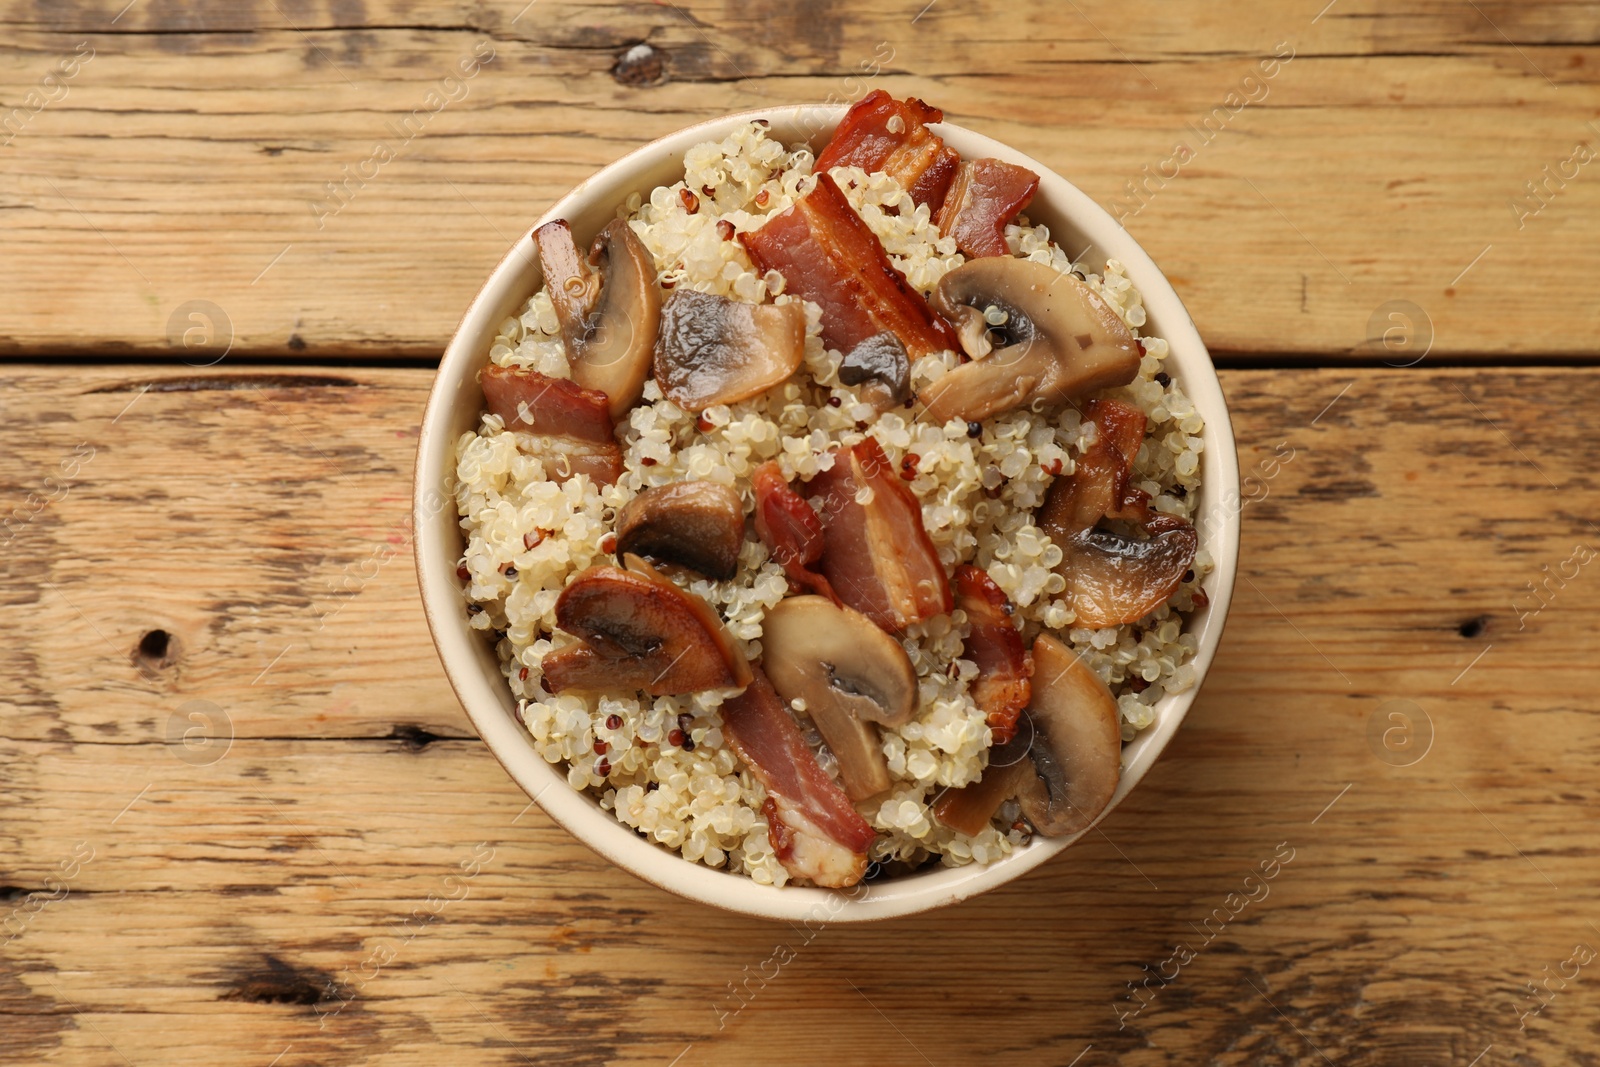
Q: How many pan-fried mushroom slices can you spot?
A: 9